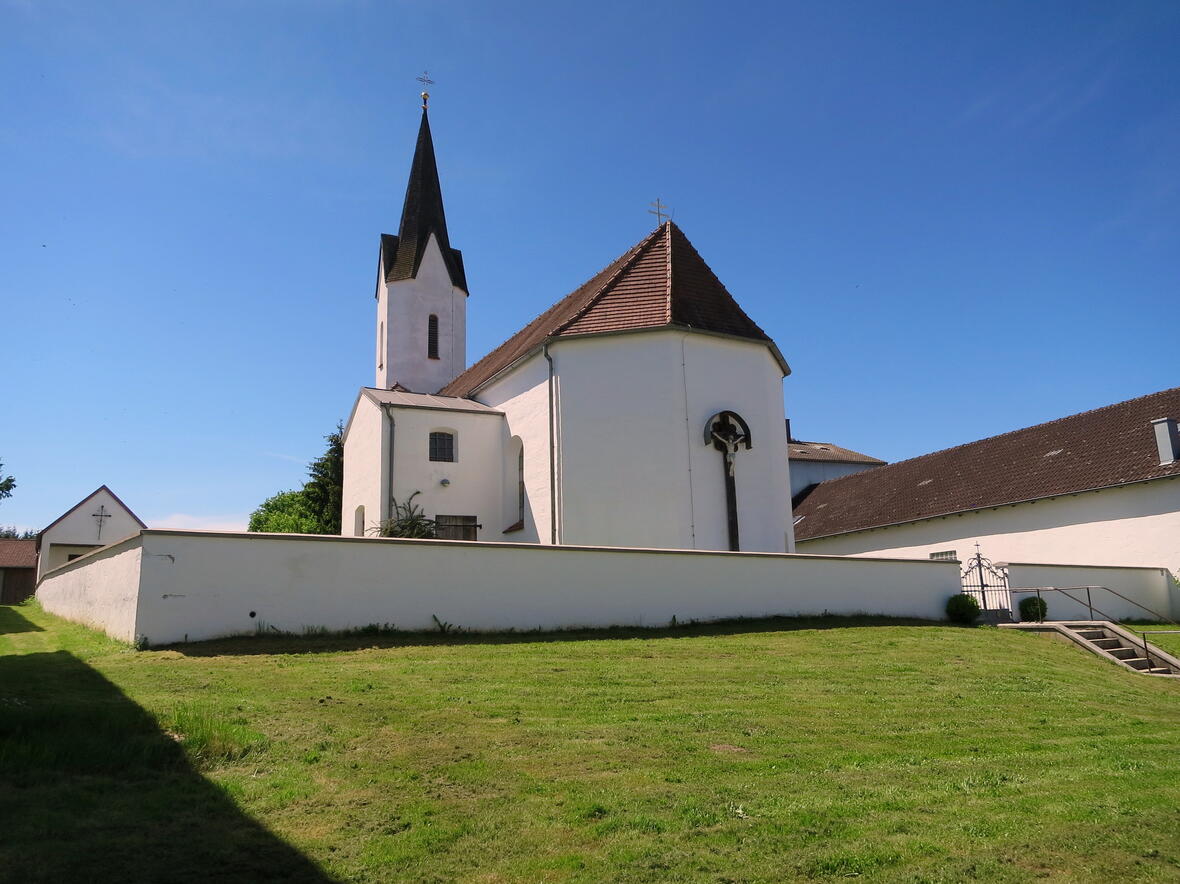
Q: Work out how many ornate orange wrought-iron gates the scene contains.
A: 0